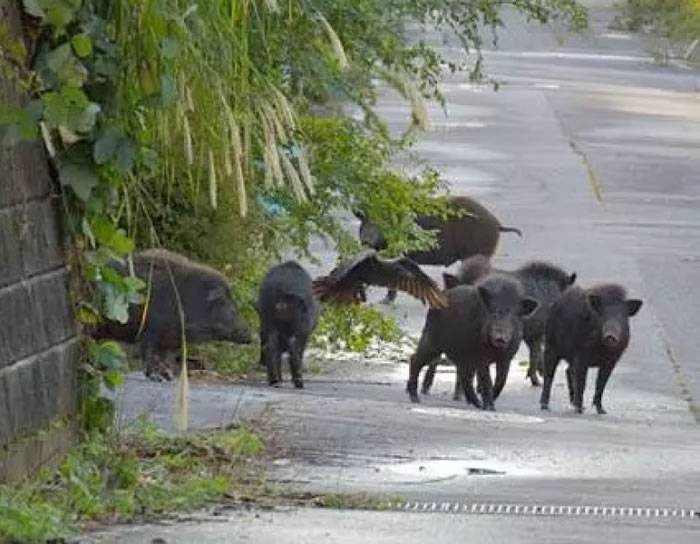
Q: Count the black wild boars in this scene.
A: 7